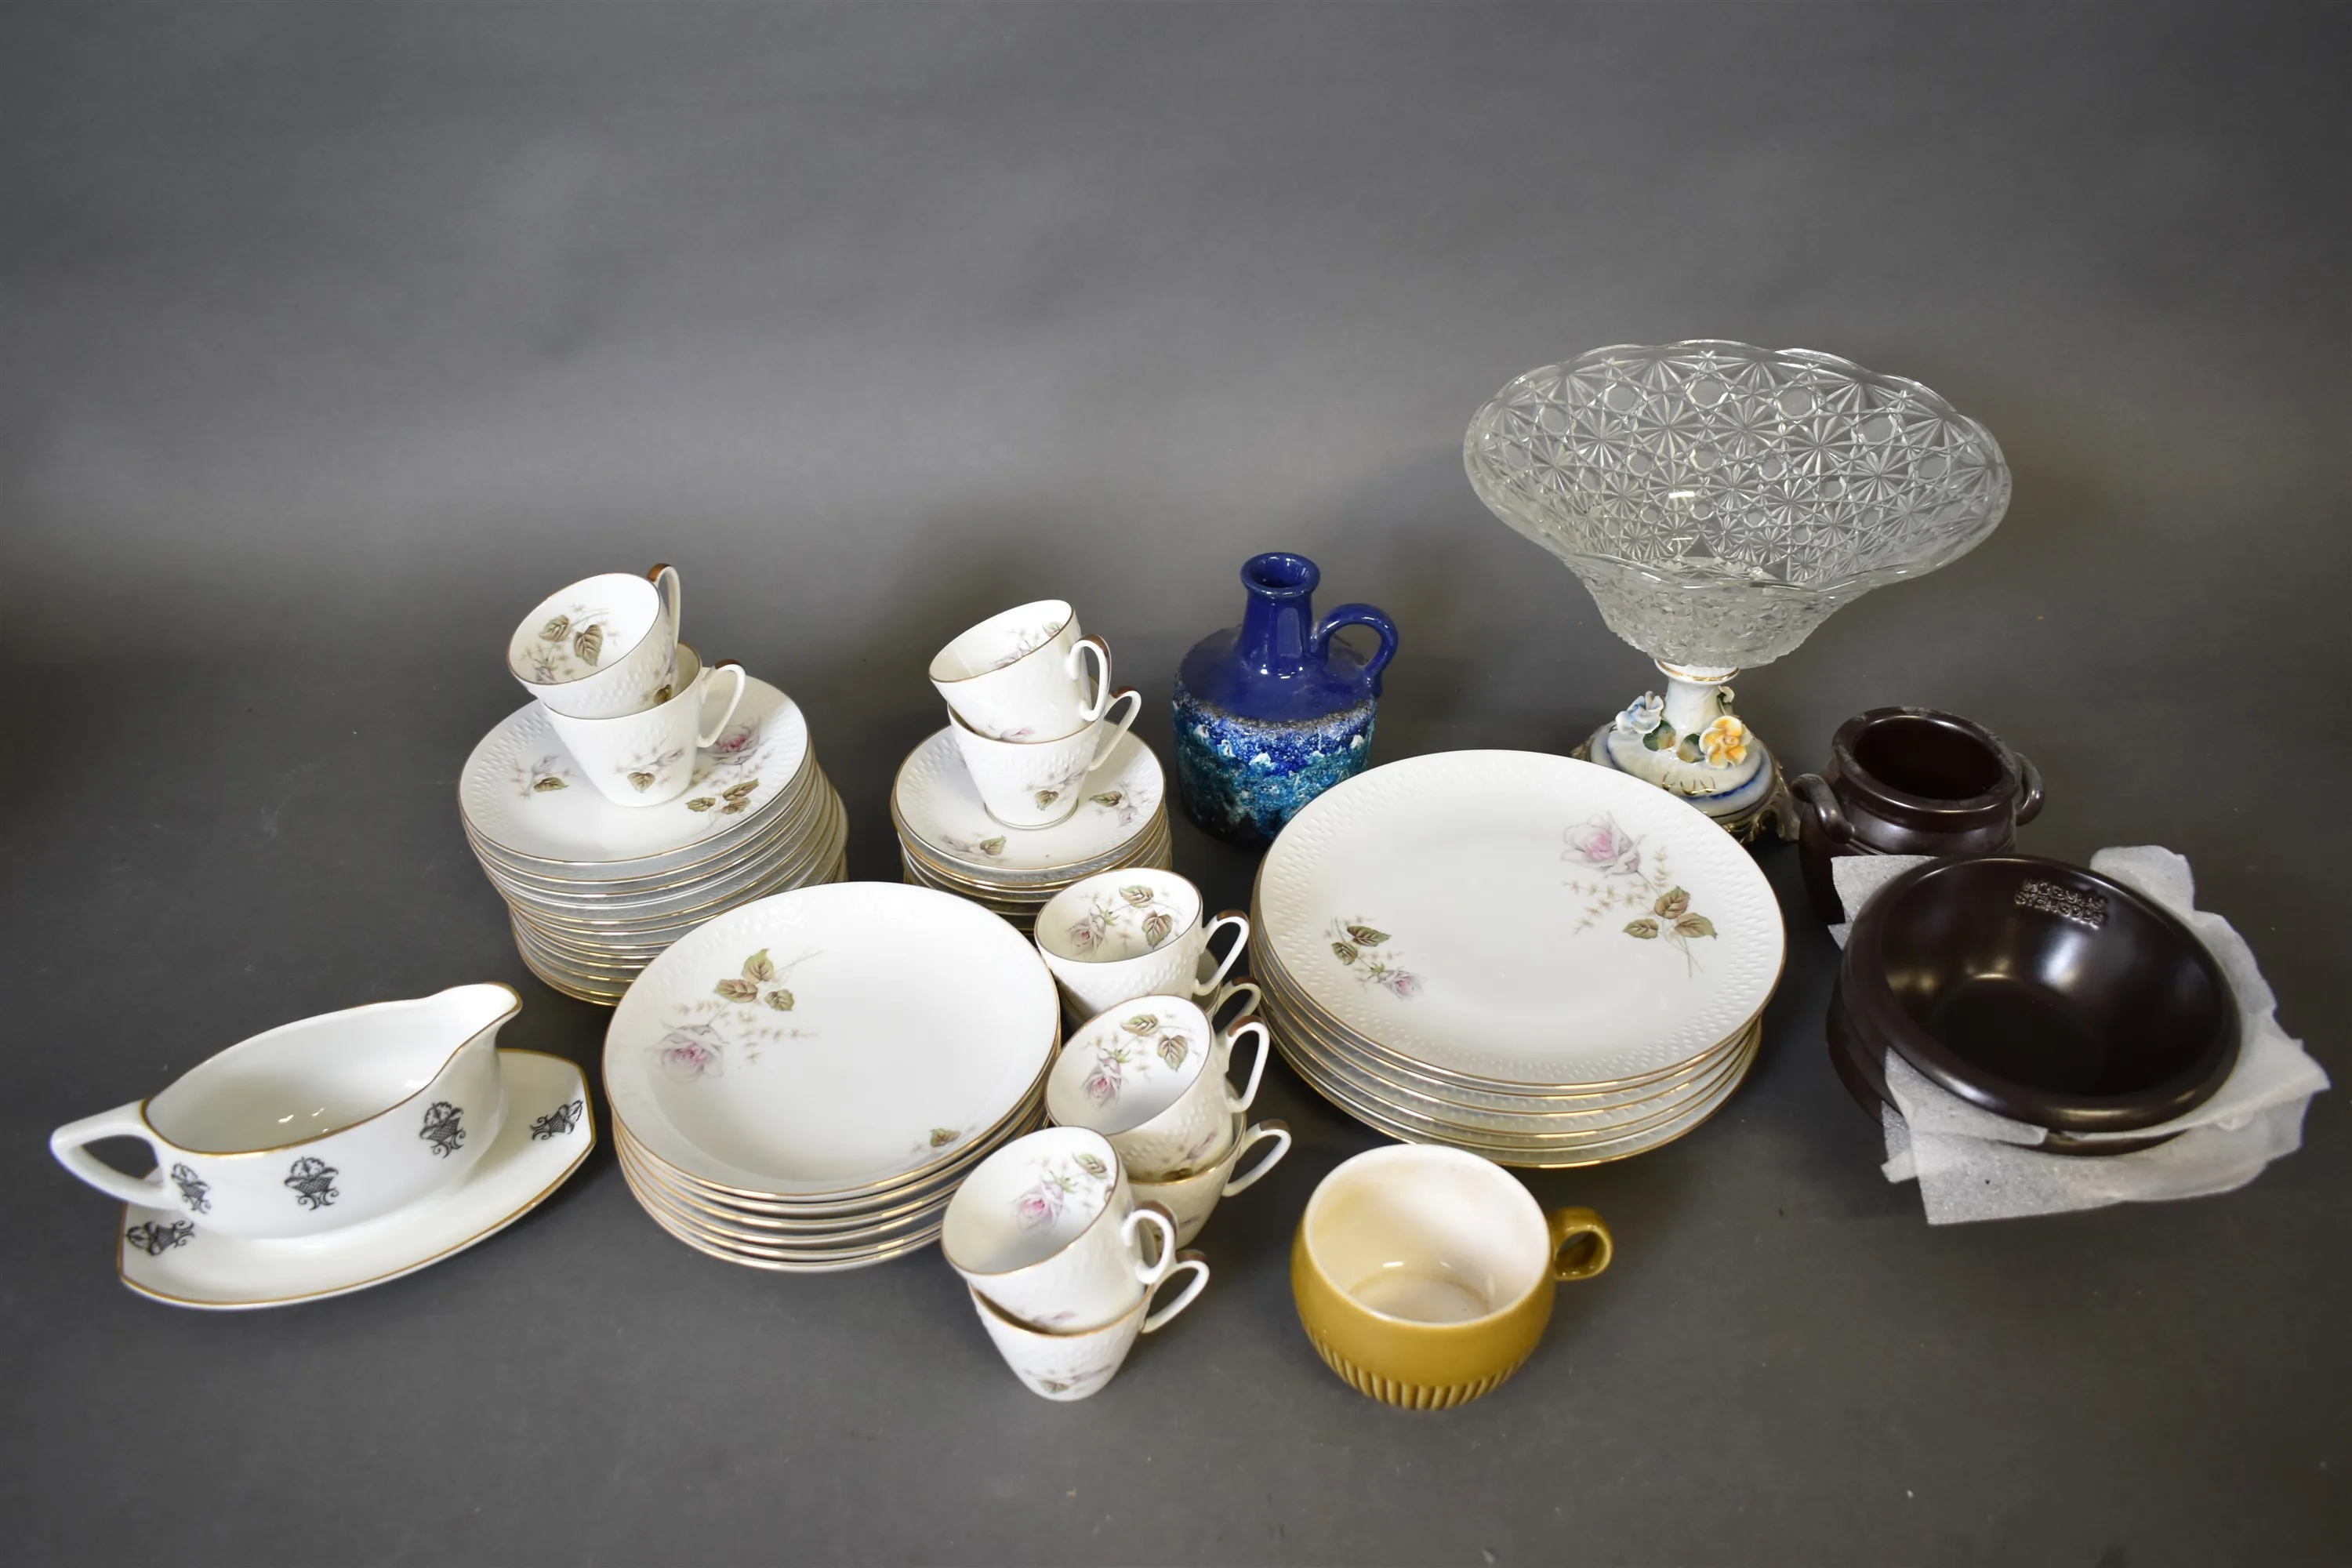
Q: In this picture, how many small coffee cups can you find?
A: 10